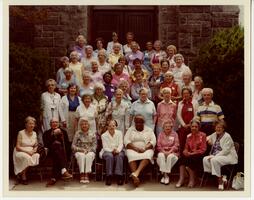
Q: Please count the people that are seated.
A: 8